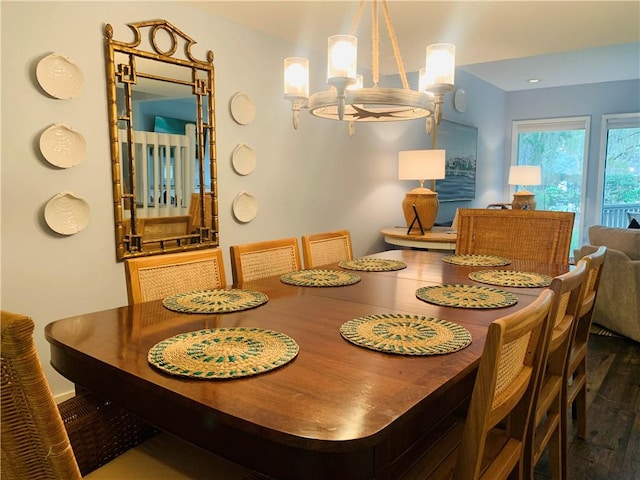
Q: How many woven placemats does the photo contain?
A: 8